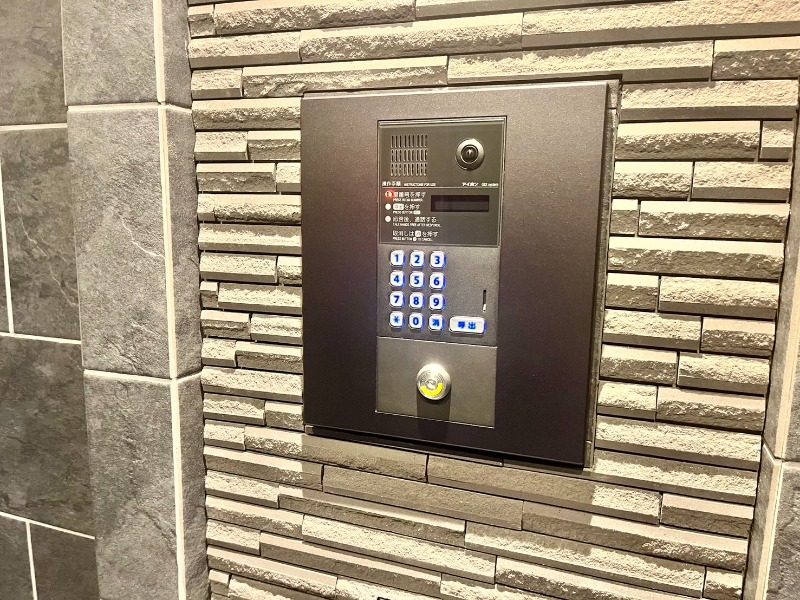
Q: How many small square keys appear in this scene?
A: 12